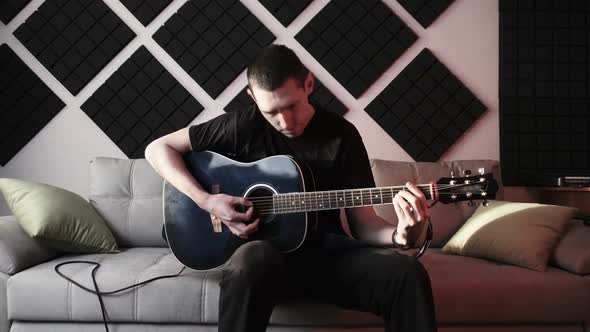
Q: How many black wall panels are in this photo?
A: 12